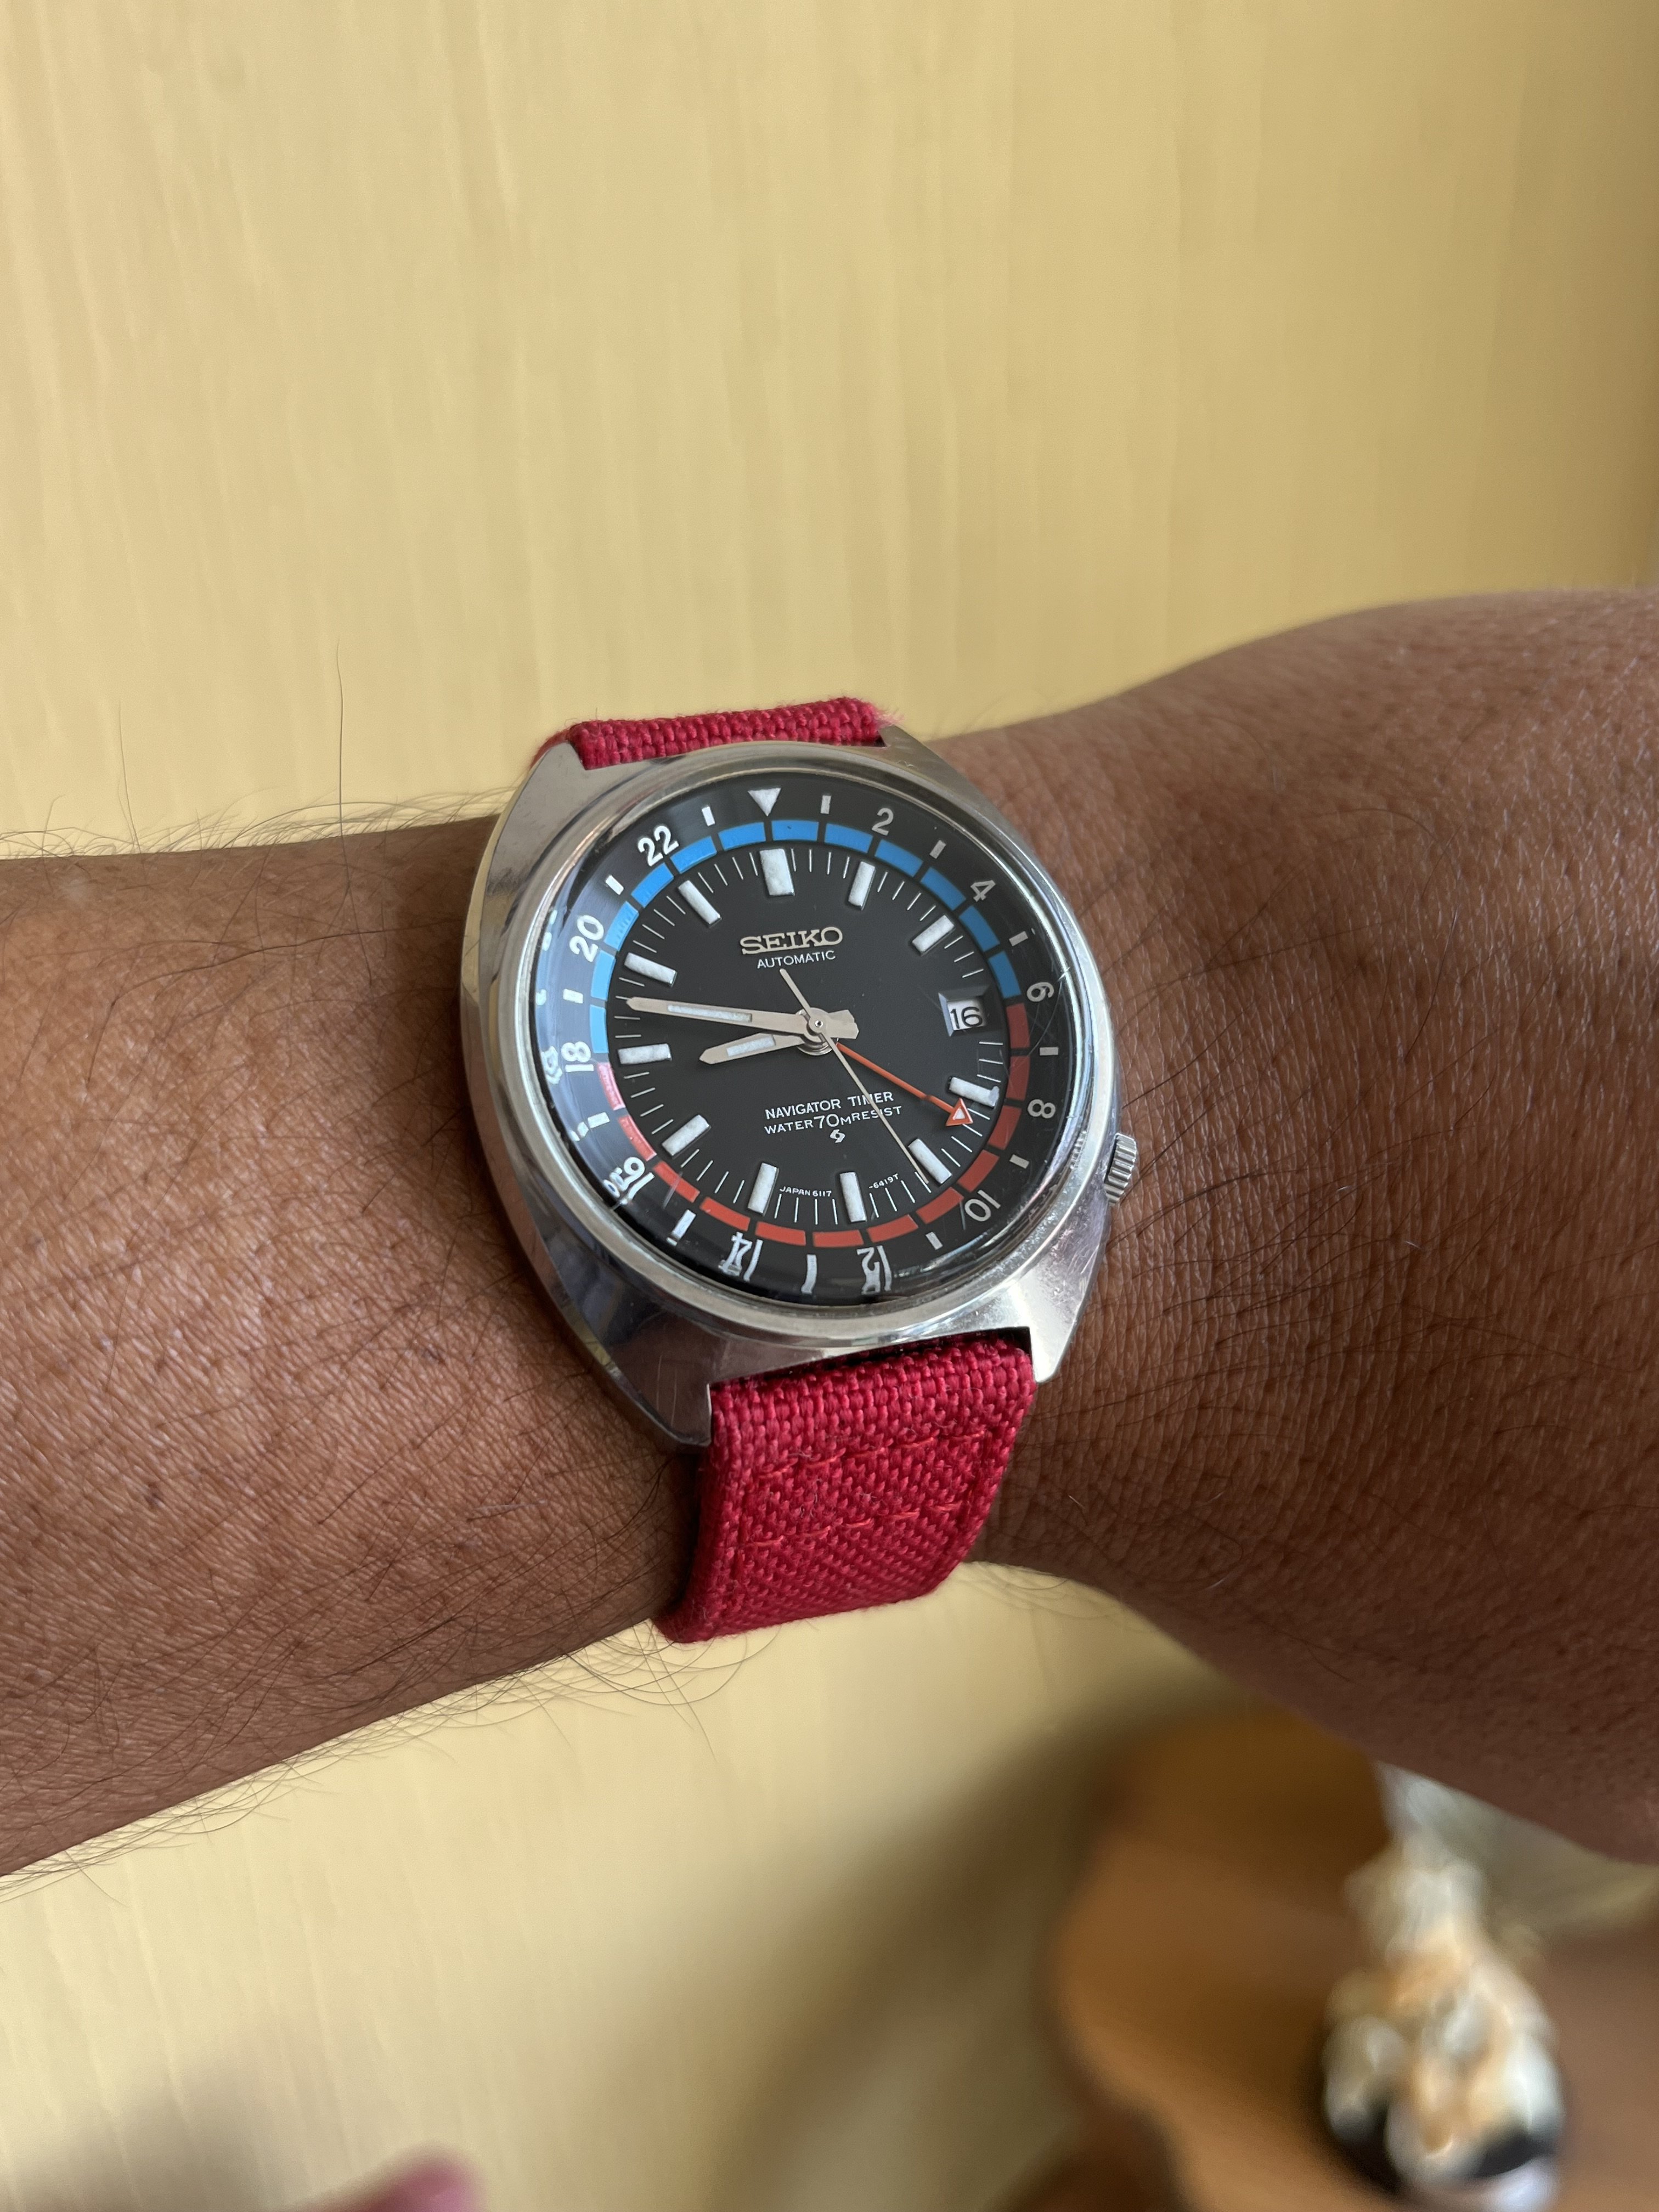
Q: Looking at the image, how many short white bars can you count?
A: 12